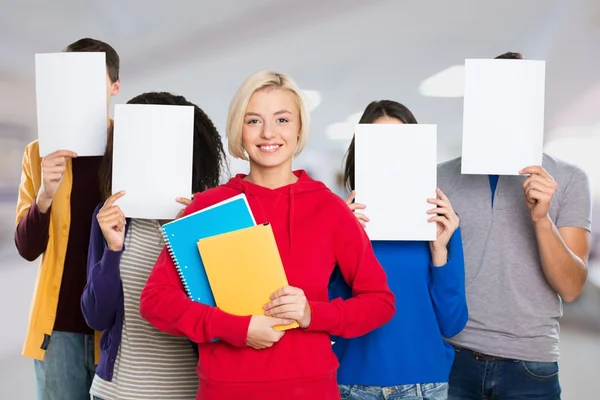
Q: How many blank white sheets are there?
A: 4